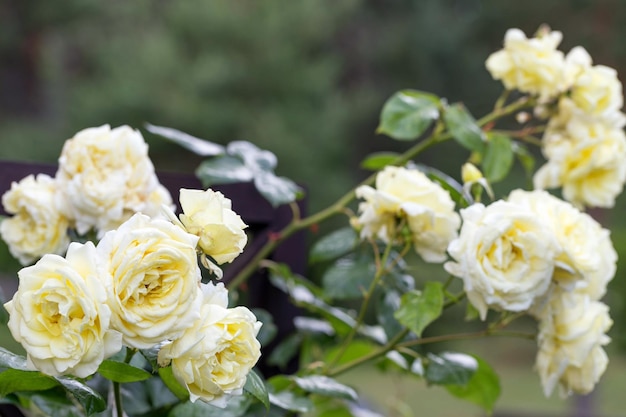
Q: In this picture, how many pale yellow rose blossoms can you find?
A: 13